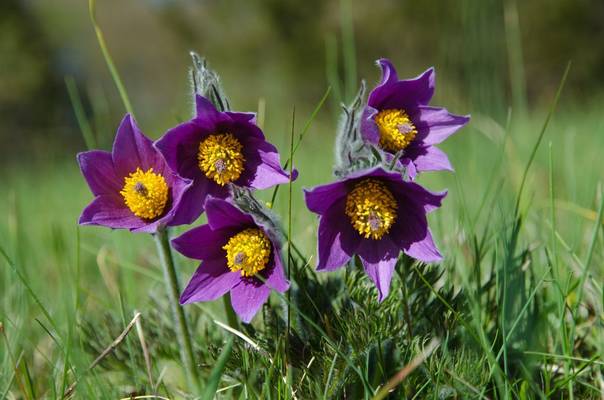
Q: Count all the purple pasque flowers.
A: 5